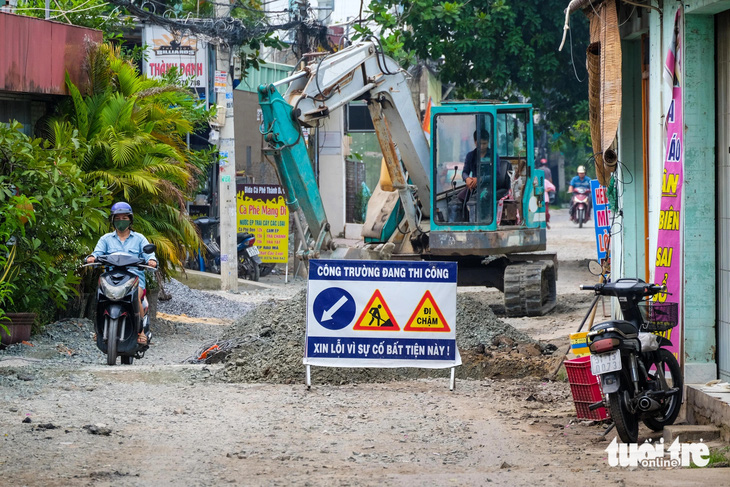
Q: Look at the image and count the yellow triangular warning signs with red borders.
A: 2